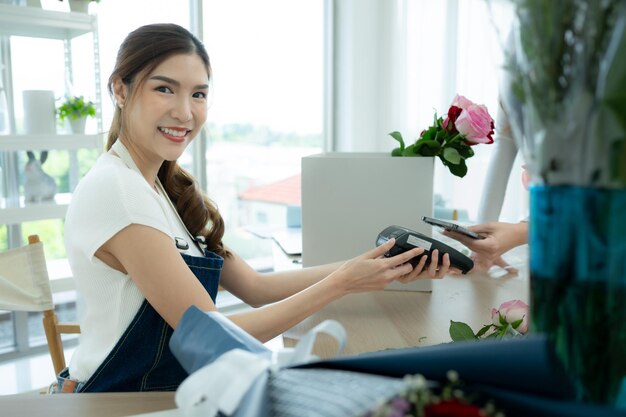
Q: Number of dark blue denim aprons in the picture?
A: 1